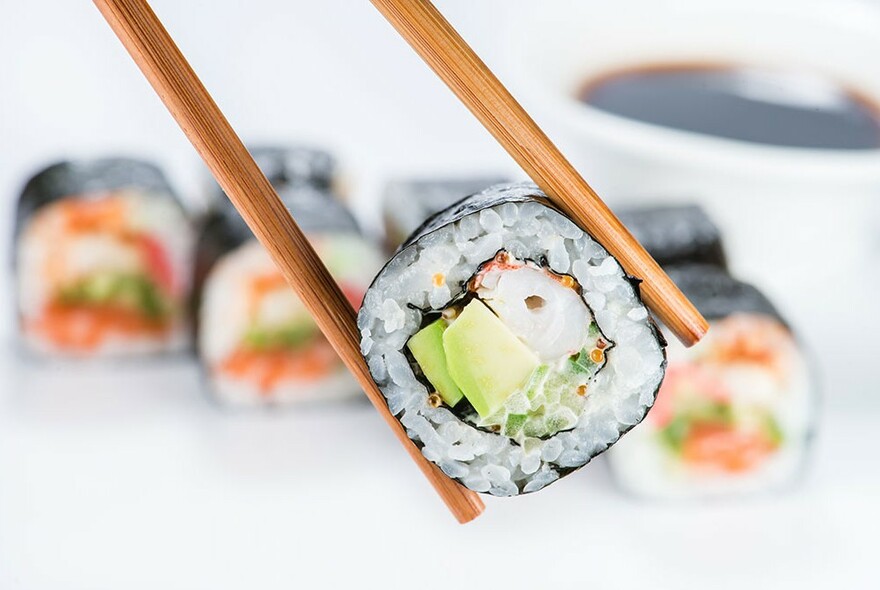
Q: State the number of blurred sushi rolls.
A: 6